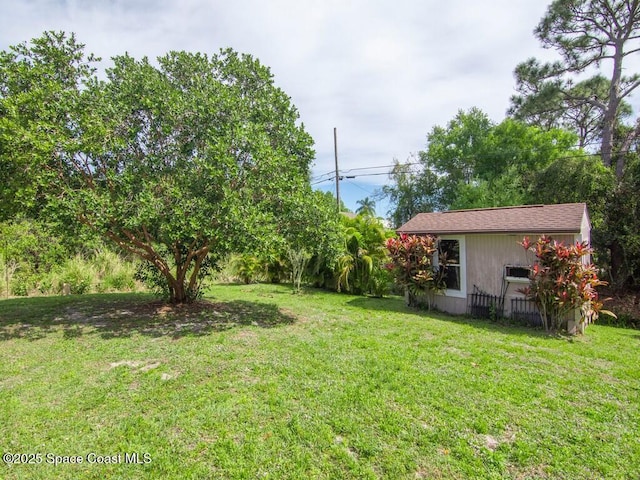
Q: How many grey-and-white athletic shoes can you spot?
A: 0